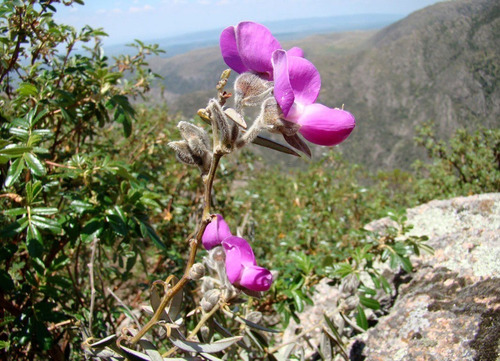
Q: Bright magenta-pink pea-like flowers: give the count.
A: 4